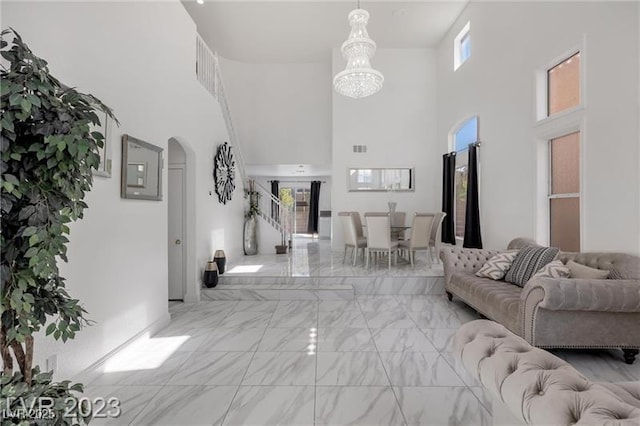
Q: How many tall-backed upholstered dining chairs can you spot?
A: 6